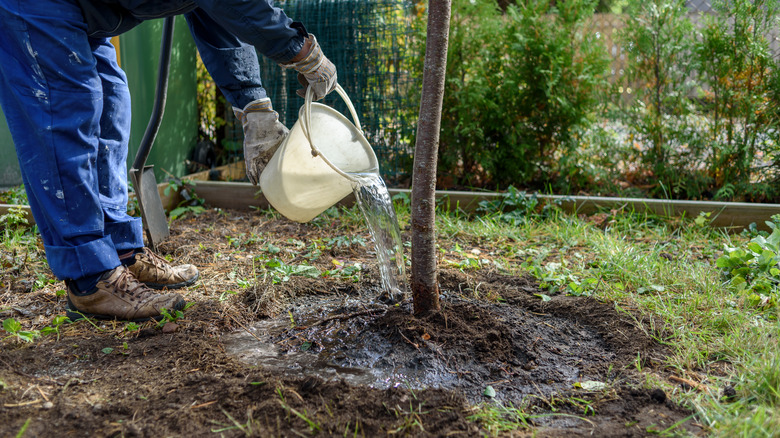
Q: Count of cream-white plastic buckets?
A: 1